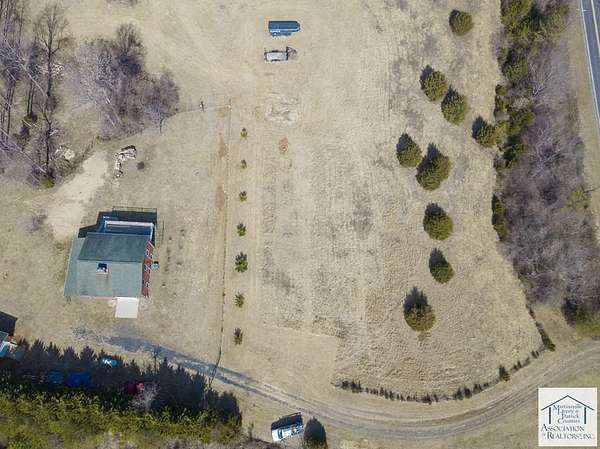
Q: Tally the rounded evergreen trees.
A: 9